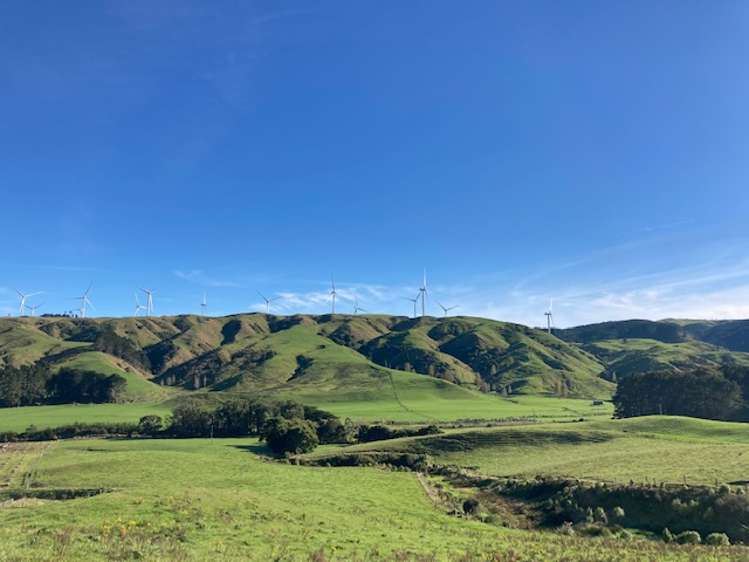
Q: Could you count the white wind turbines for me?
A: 13